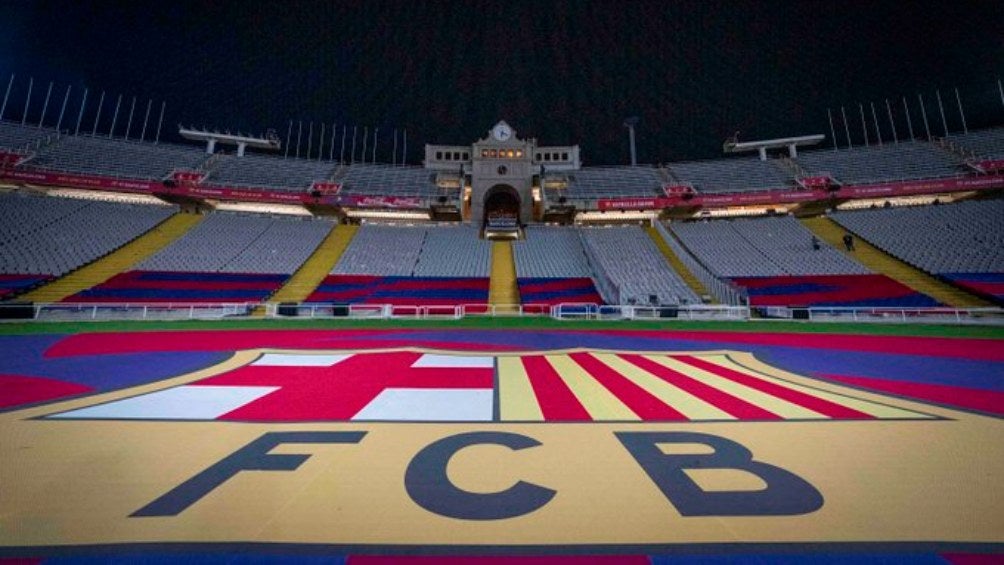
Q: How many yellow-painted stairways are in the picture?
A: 5